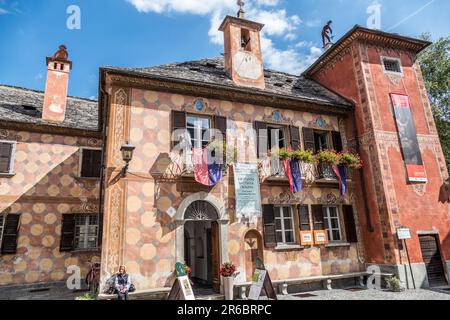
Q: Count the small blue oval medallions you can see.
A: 3